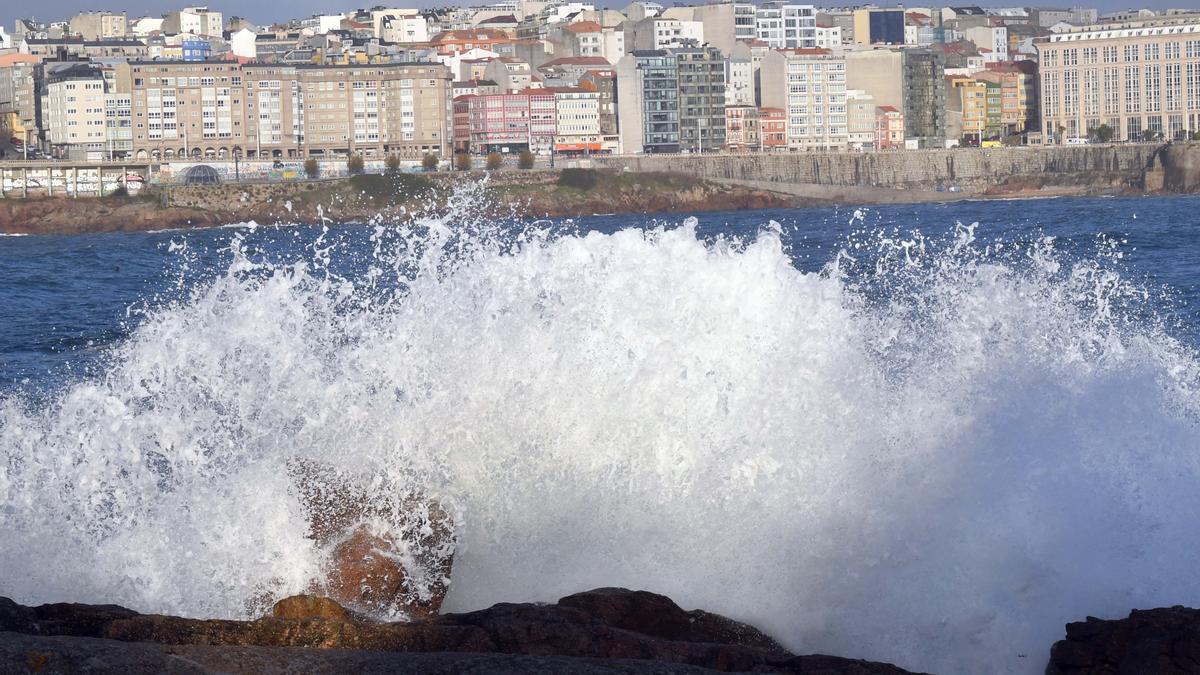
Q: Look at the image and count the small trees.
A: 7